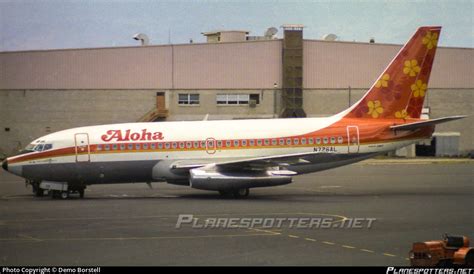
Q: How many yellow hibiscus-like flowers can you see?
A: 6